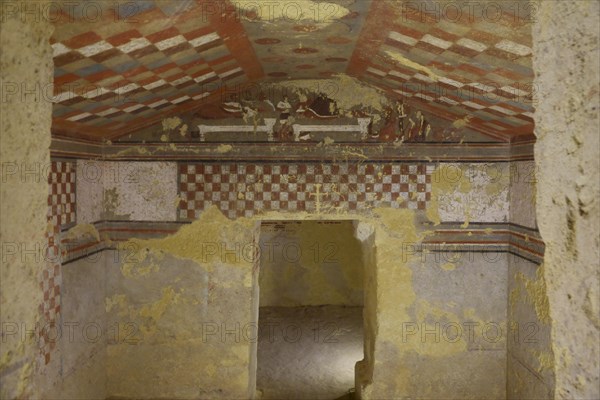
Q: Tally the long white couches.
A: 2